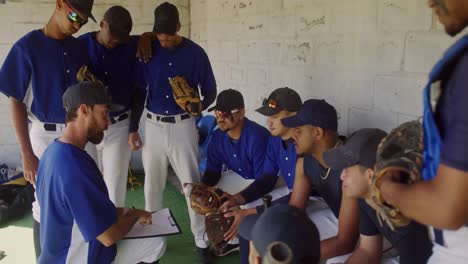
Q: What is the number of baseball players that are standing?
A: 4